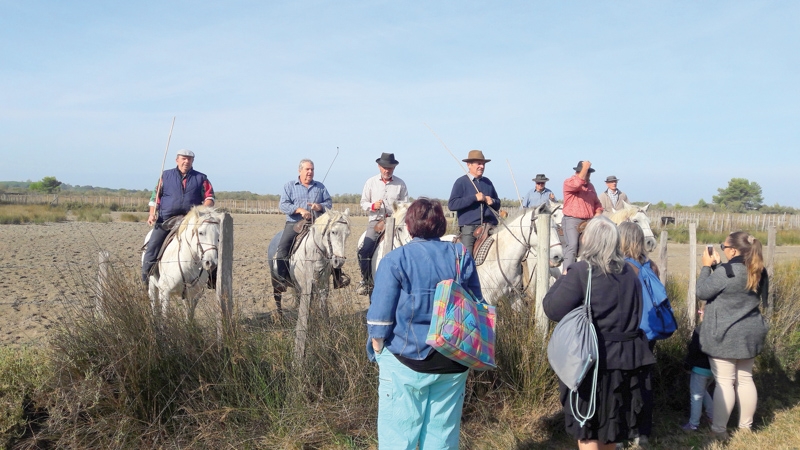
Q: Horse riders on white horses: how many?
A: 7